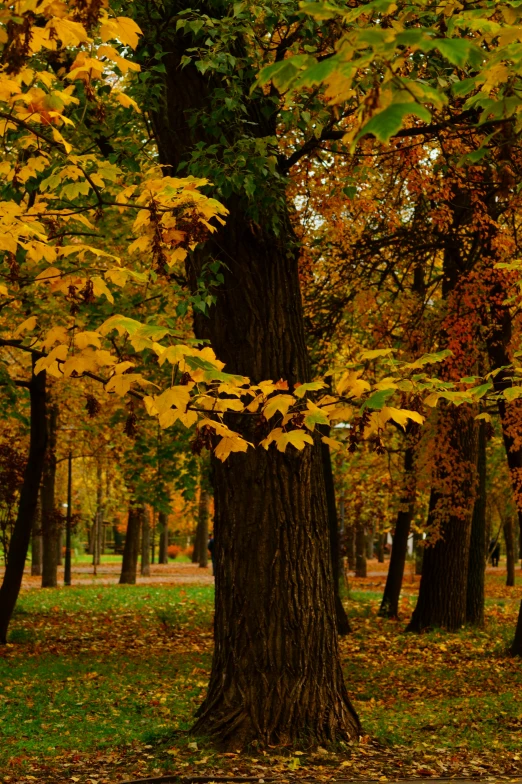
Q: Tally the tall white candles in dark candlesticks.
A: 0